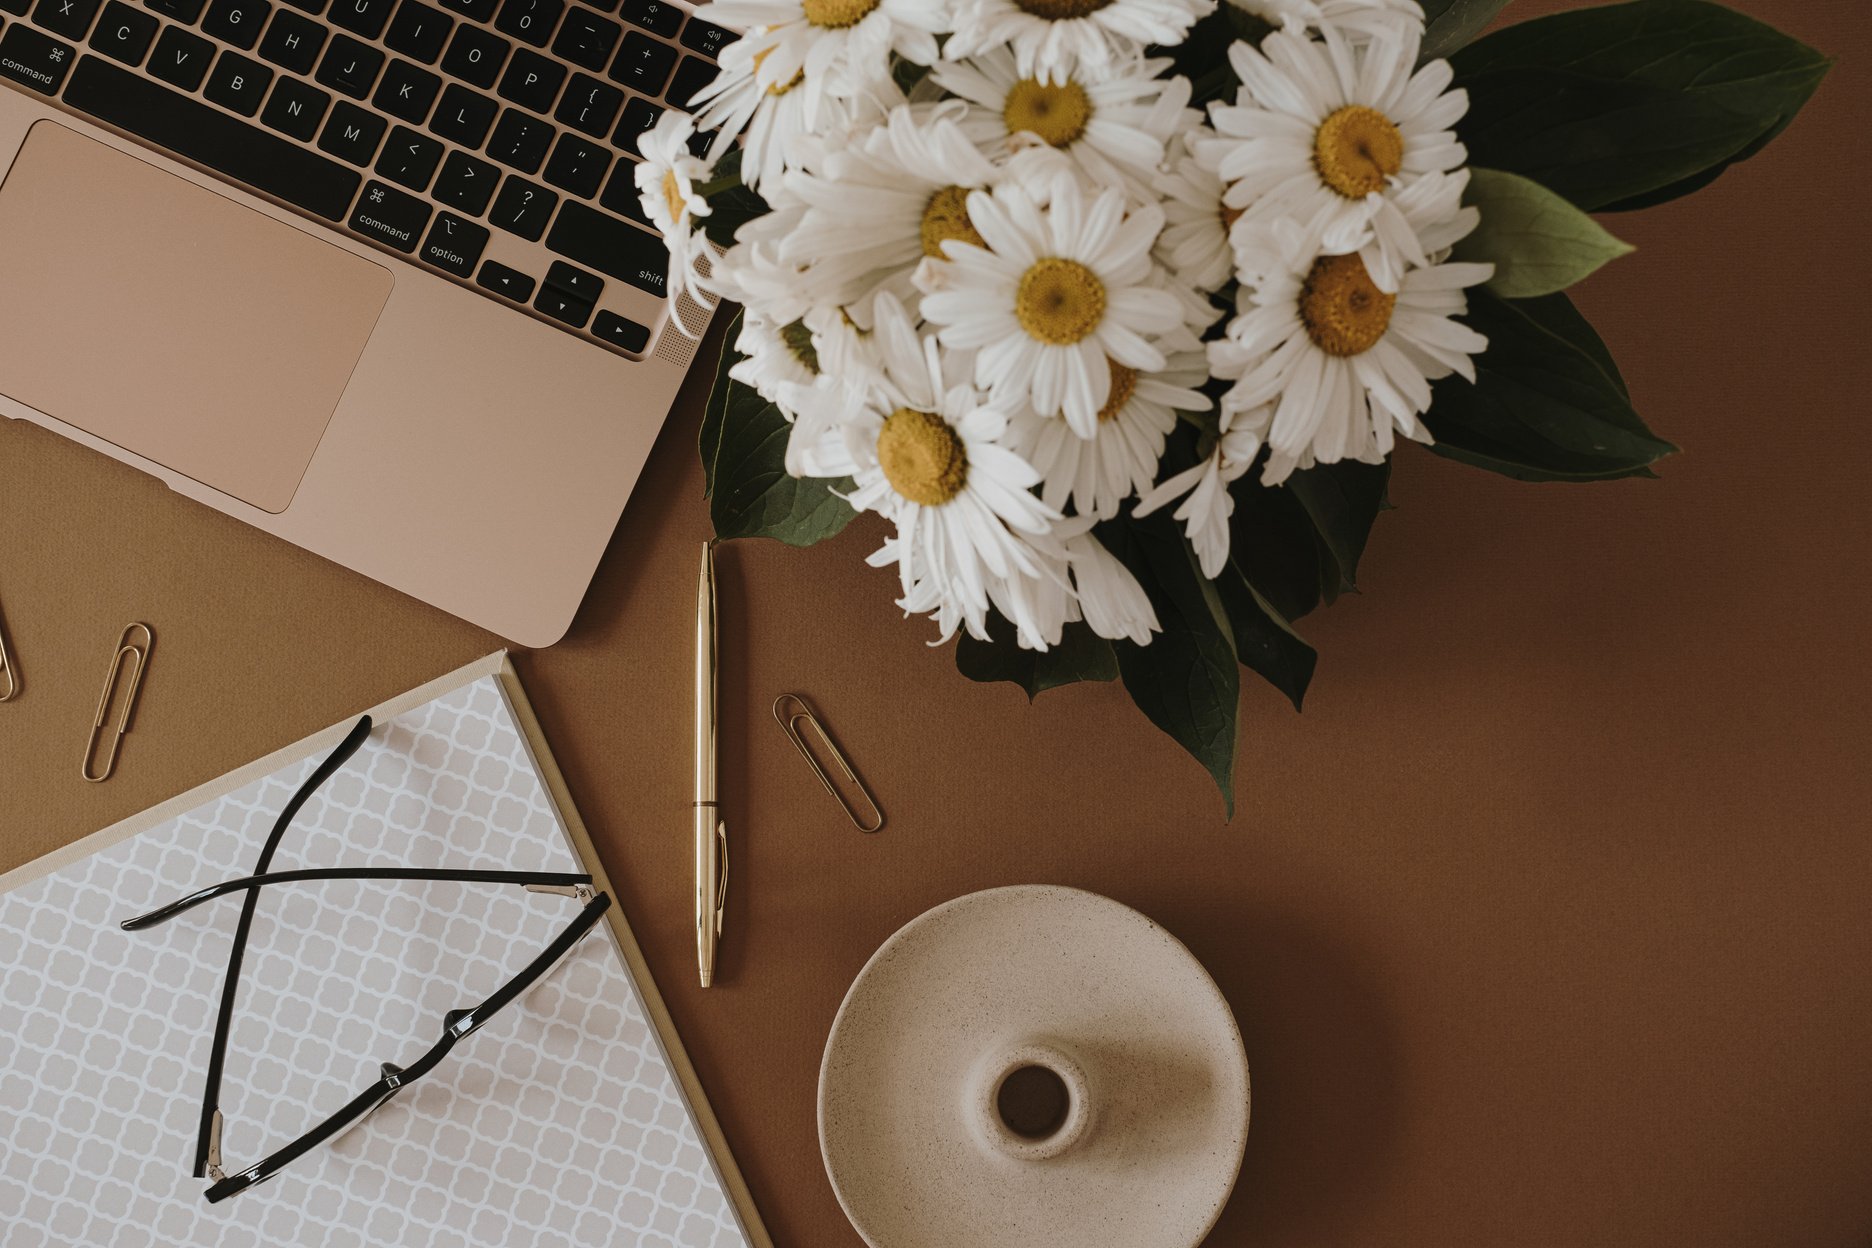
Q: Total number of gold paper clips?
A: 3